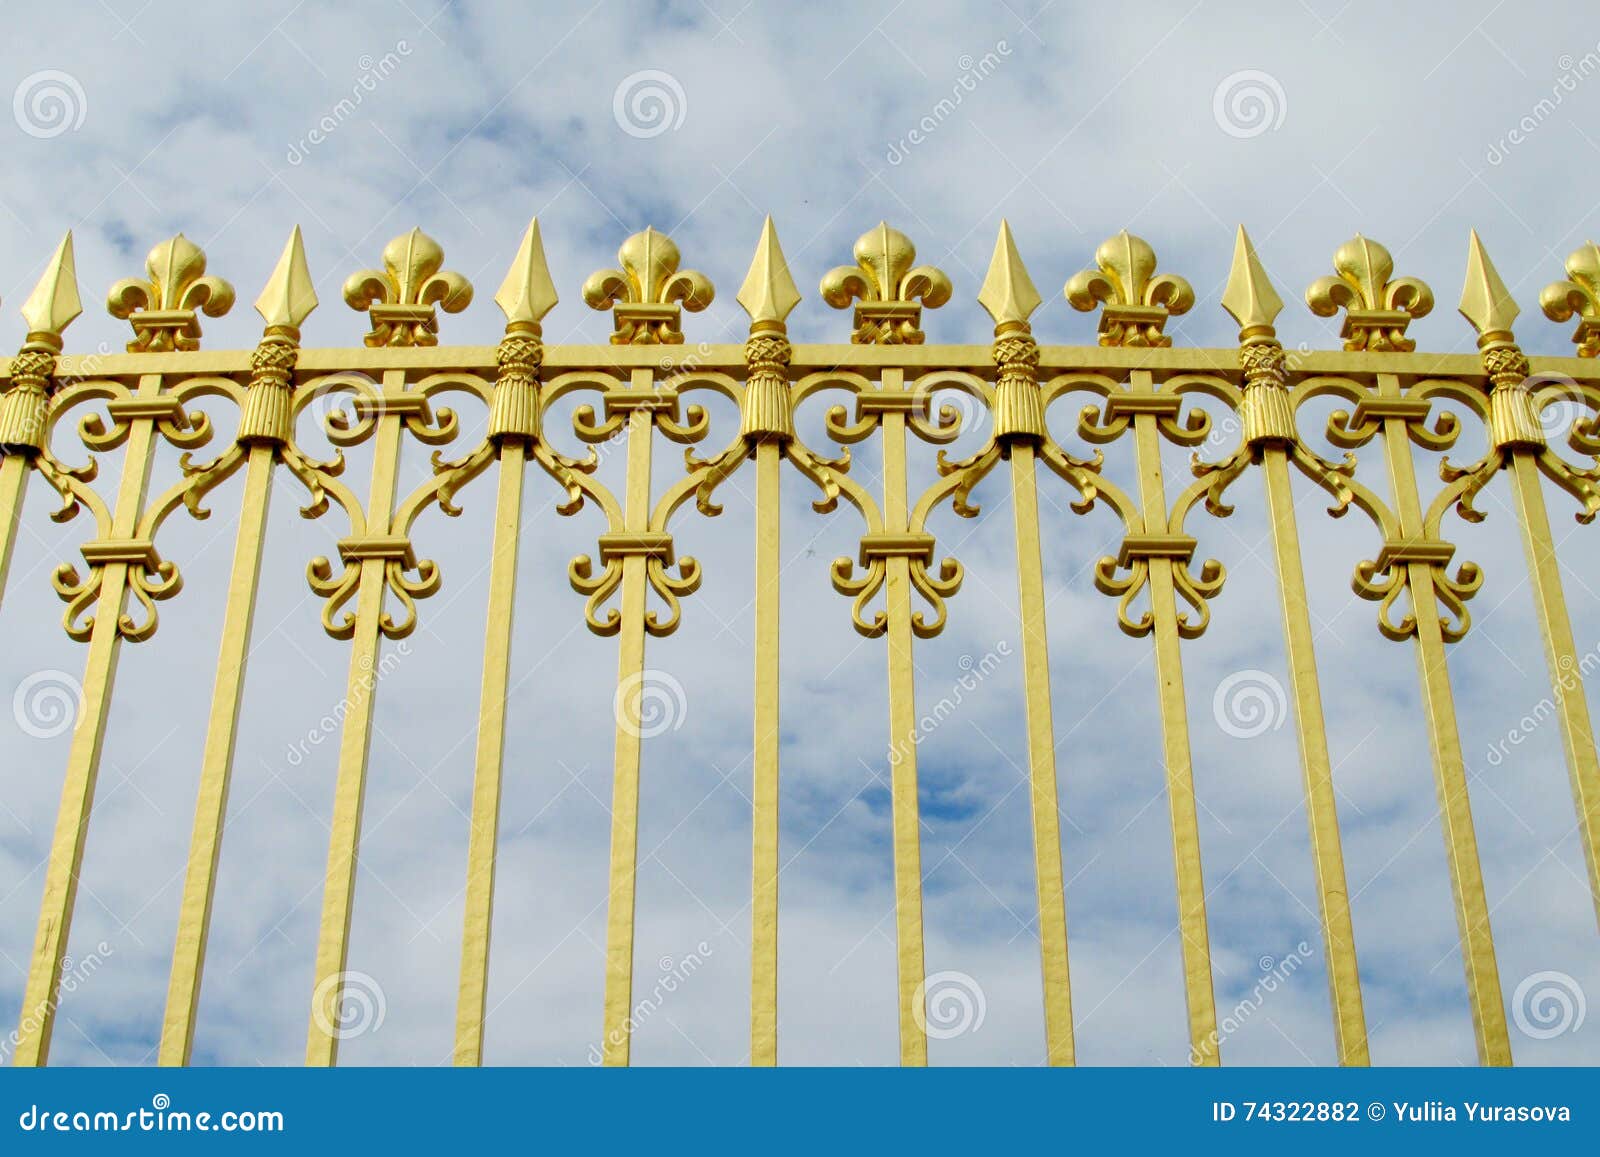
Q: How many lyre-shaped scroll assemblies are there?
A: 6